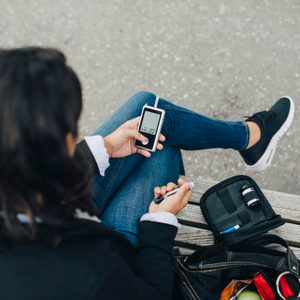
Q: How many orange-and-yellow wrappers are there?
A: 1